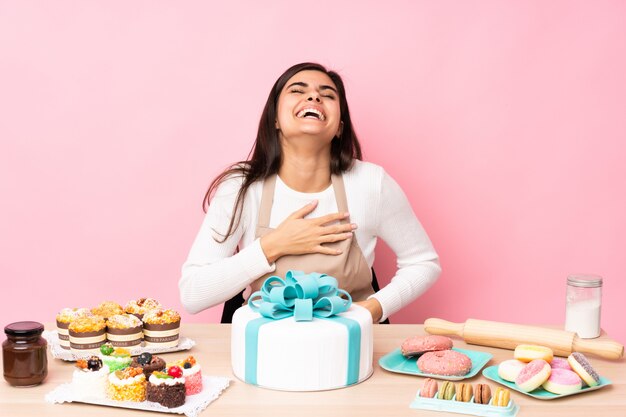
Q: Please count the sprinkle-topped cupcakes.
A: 6